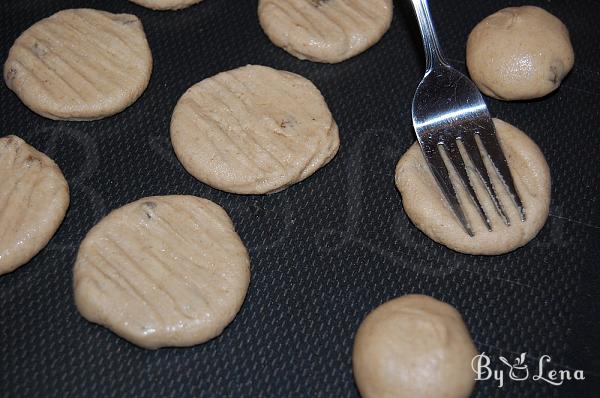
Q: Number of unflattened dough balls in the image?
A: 2